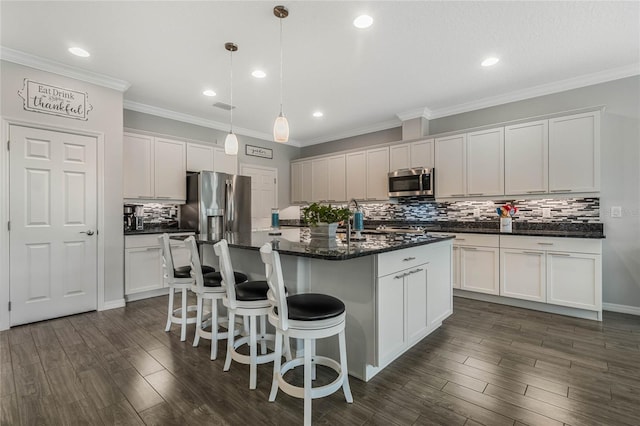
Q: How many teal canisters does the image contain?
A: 2